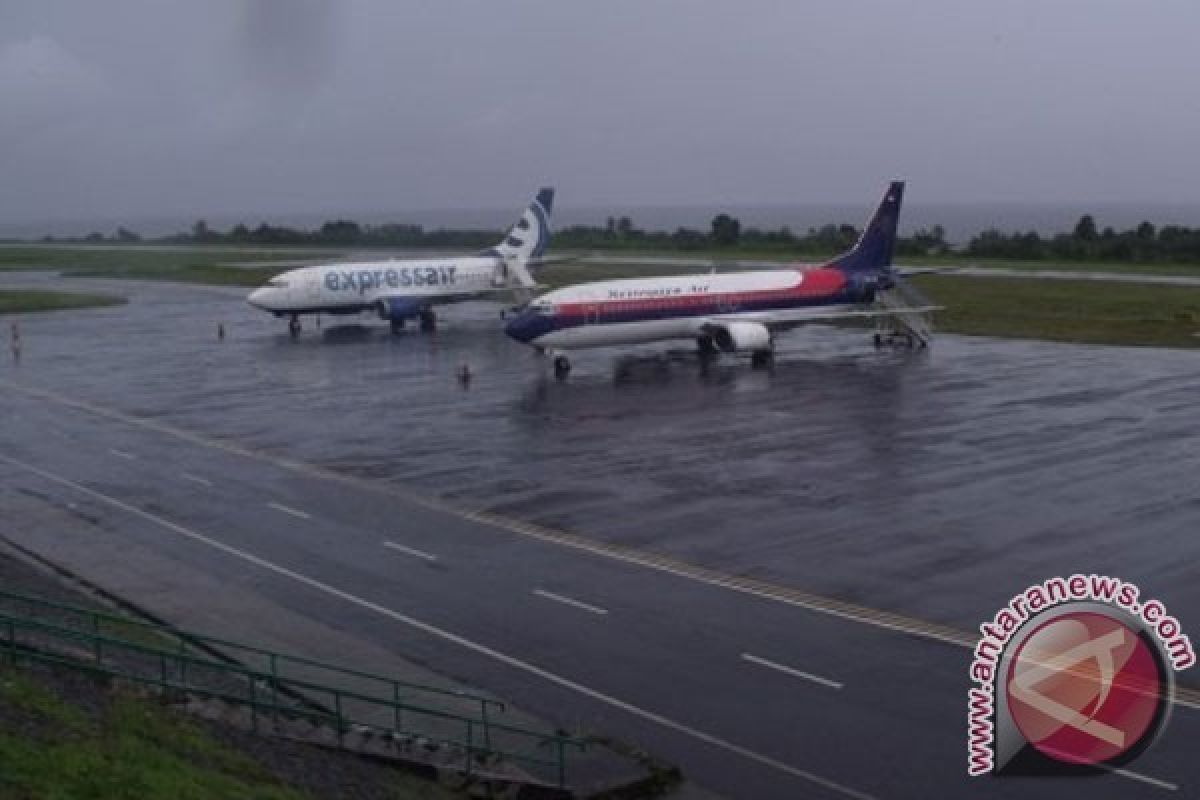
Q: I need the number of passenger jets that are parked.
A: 2